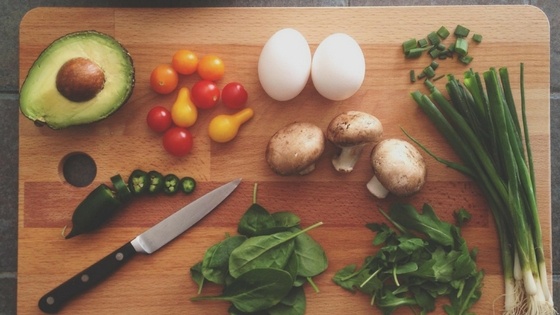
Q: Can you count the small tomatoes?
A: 9